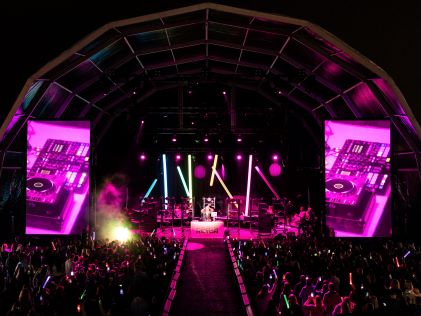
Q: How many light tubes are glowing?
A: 8